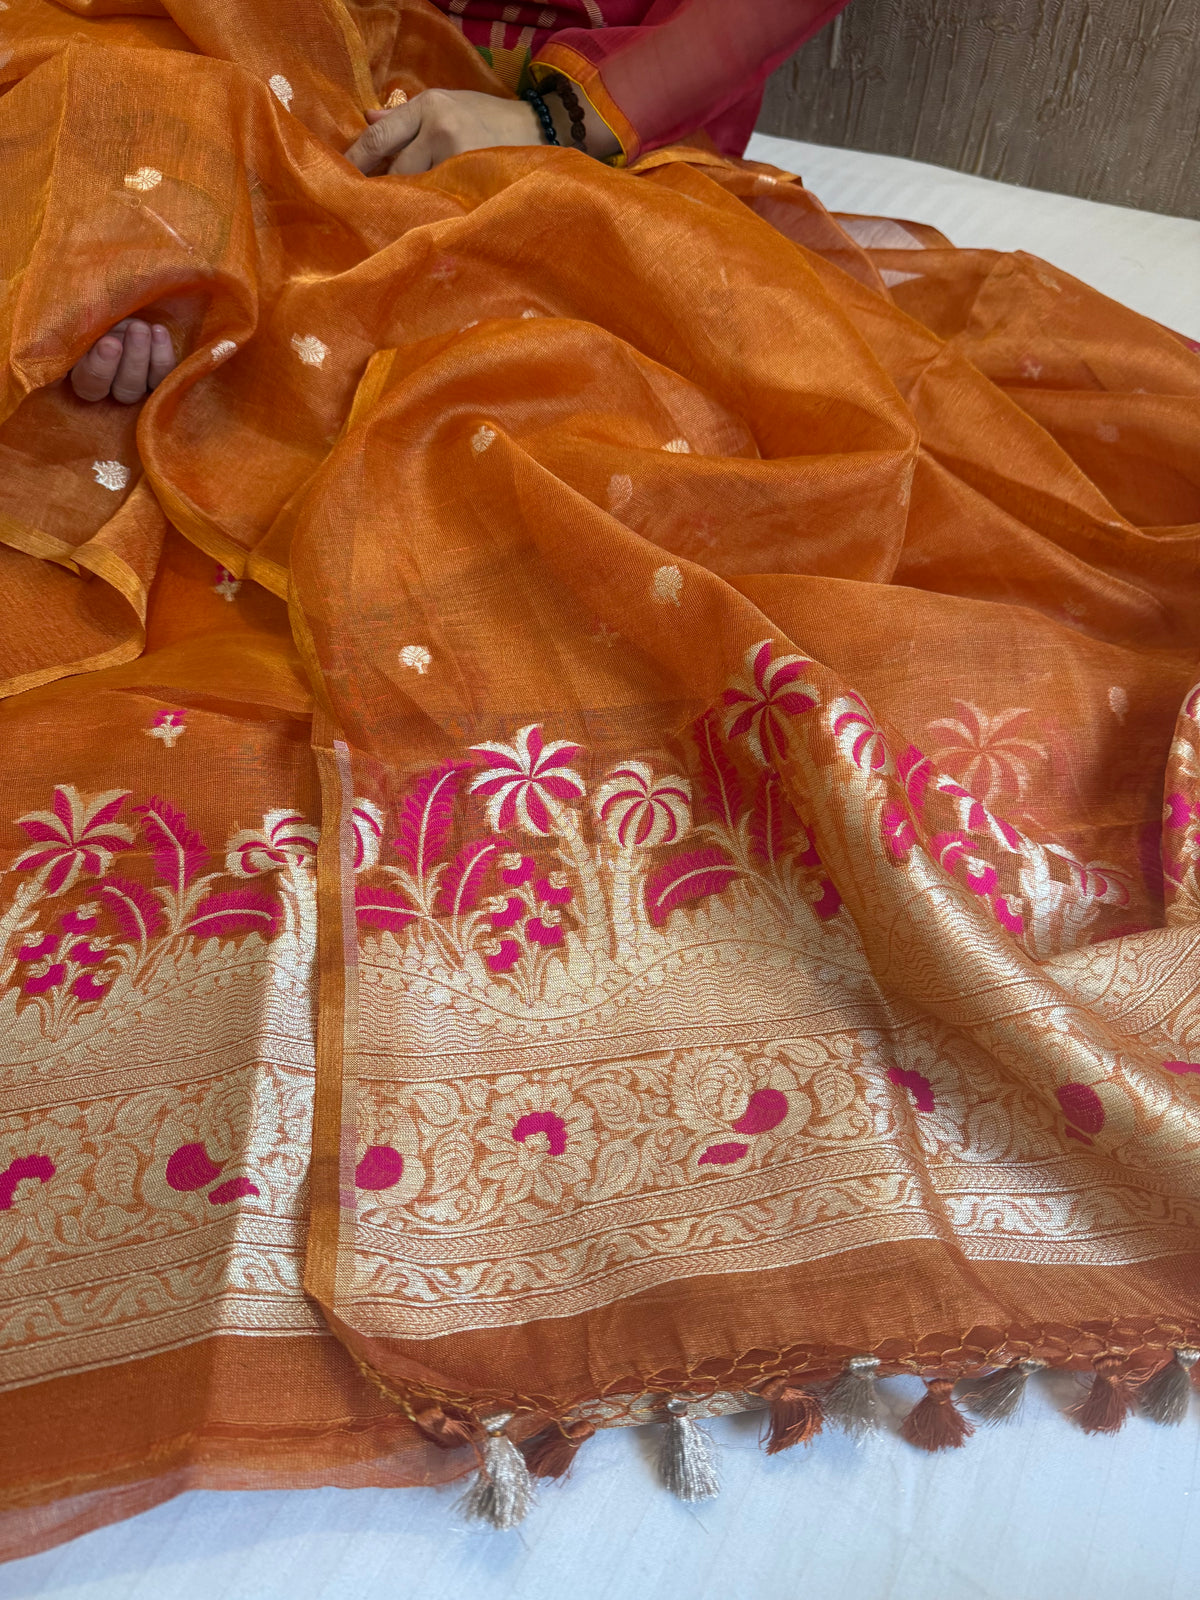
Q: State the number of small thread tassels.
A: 10